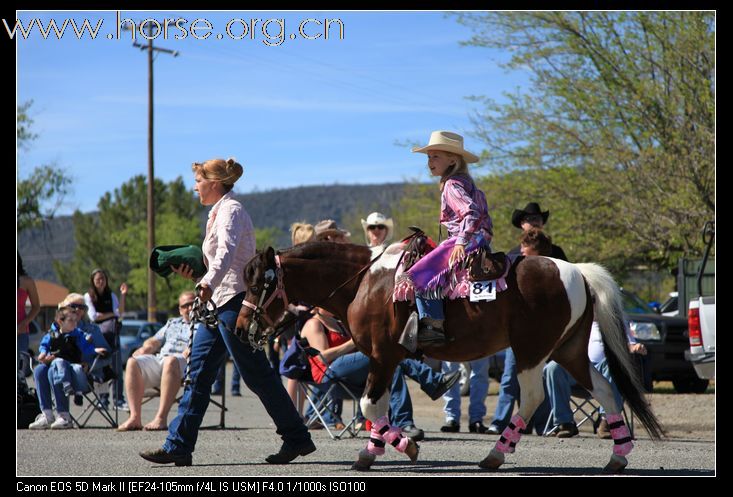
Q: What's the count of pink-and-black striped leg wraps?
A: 4